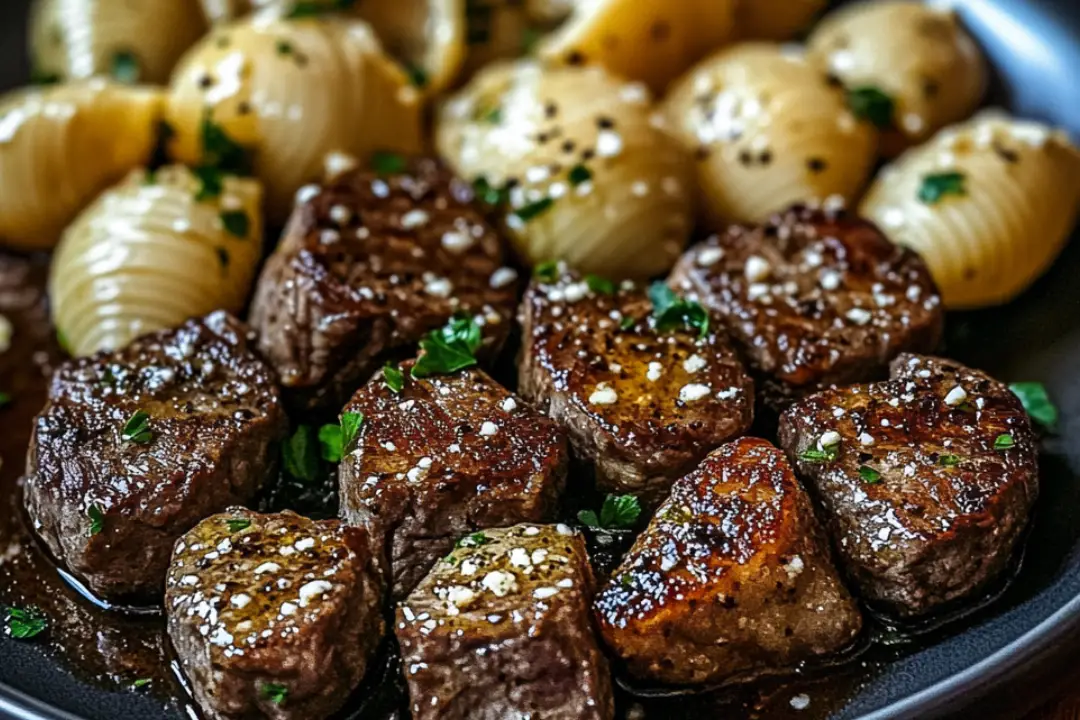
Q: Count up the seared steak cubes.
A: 9